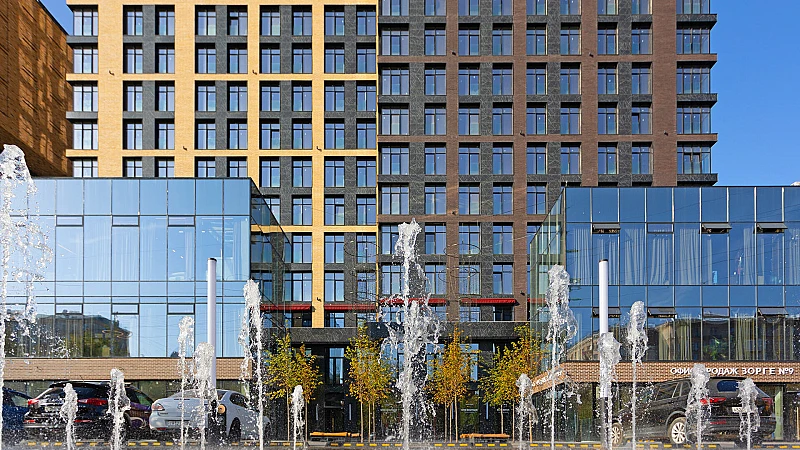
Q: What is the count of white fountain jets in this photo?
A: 14